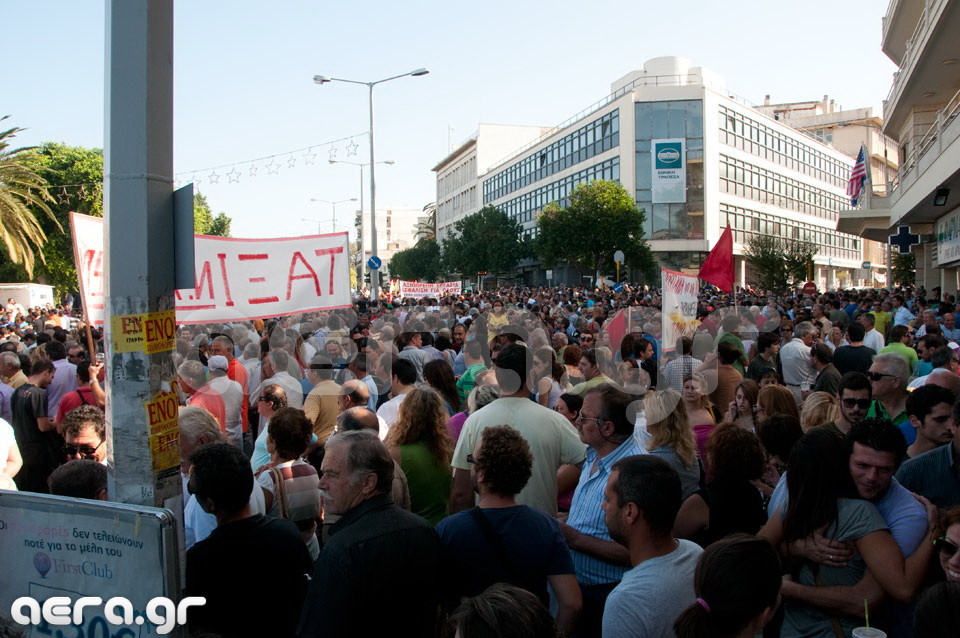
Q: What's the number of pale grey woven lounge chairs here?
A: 0